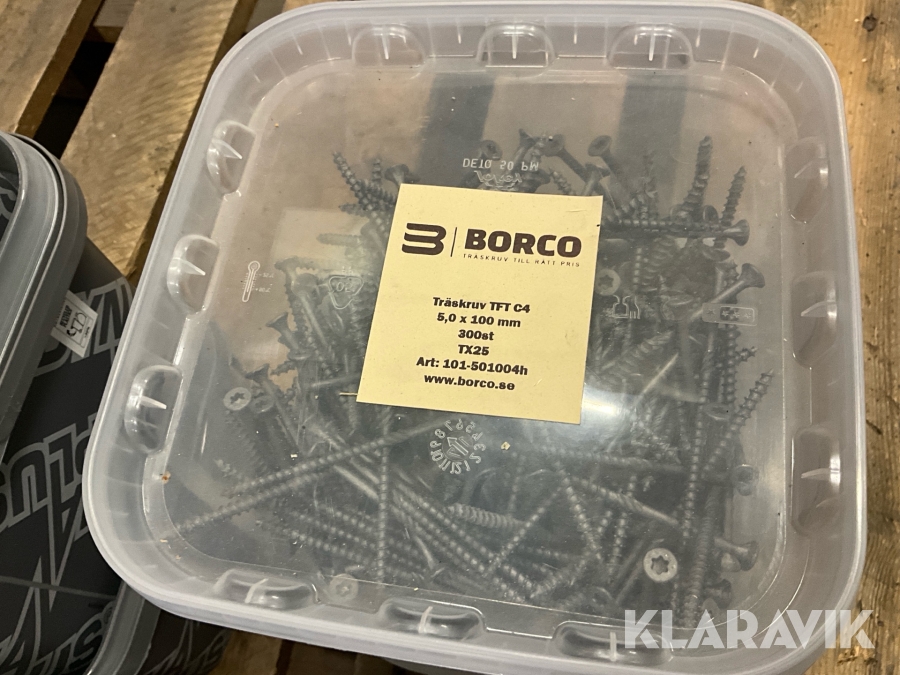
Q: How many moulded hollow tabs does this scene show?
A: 12